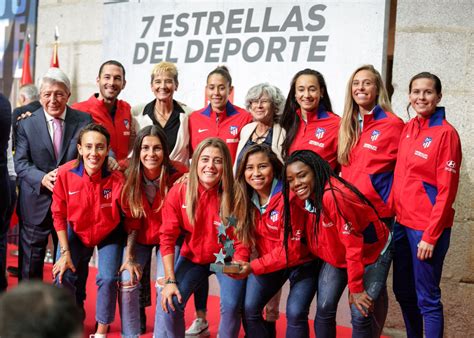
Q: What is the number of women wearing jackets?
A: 11